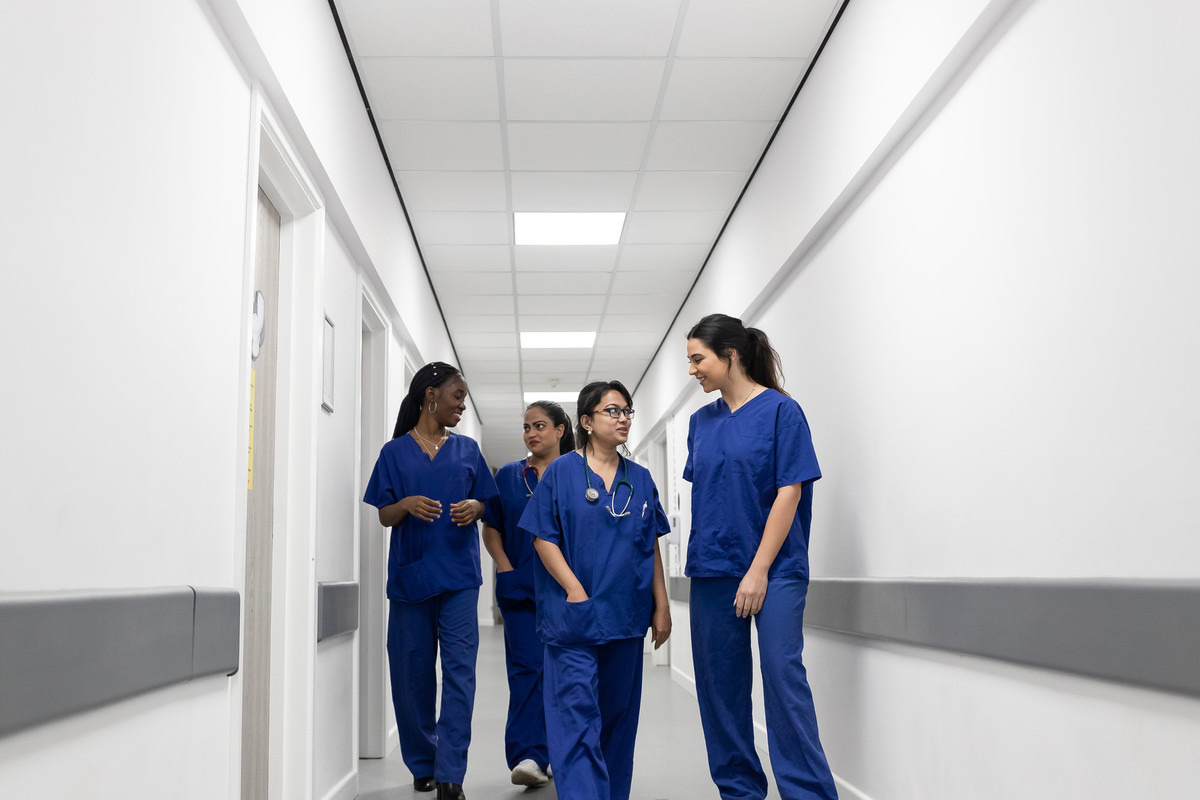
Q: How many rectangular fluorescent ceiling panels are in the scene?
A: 3